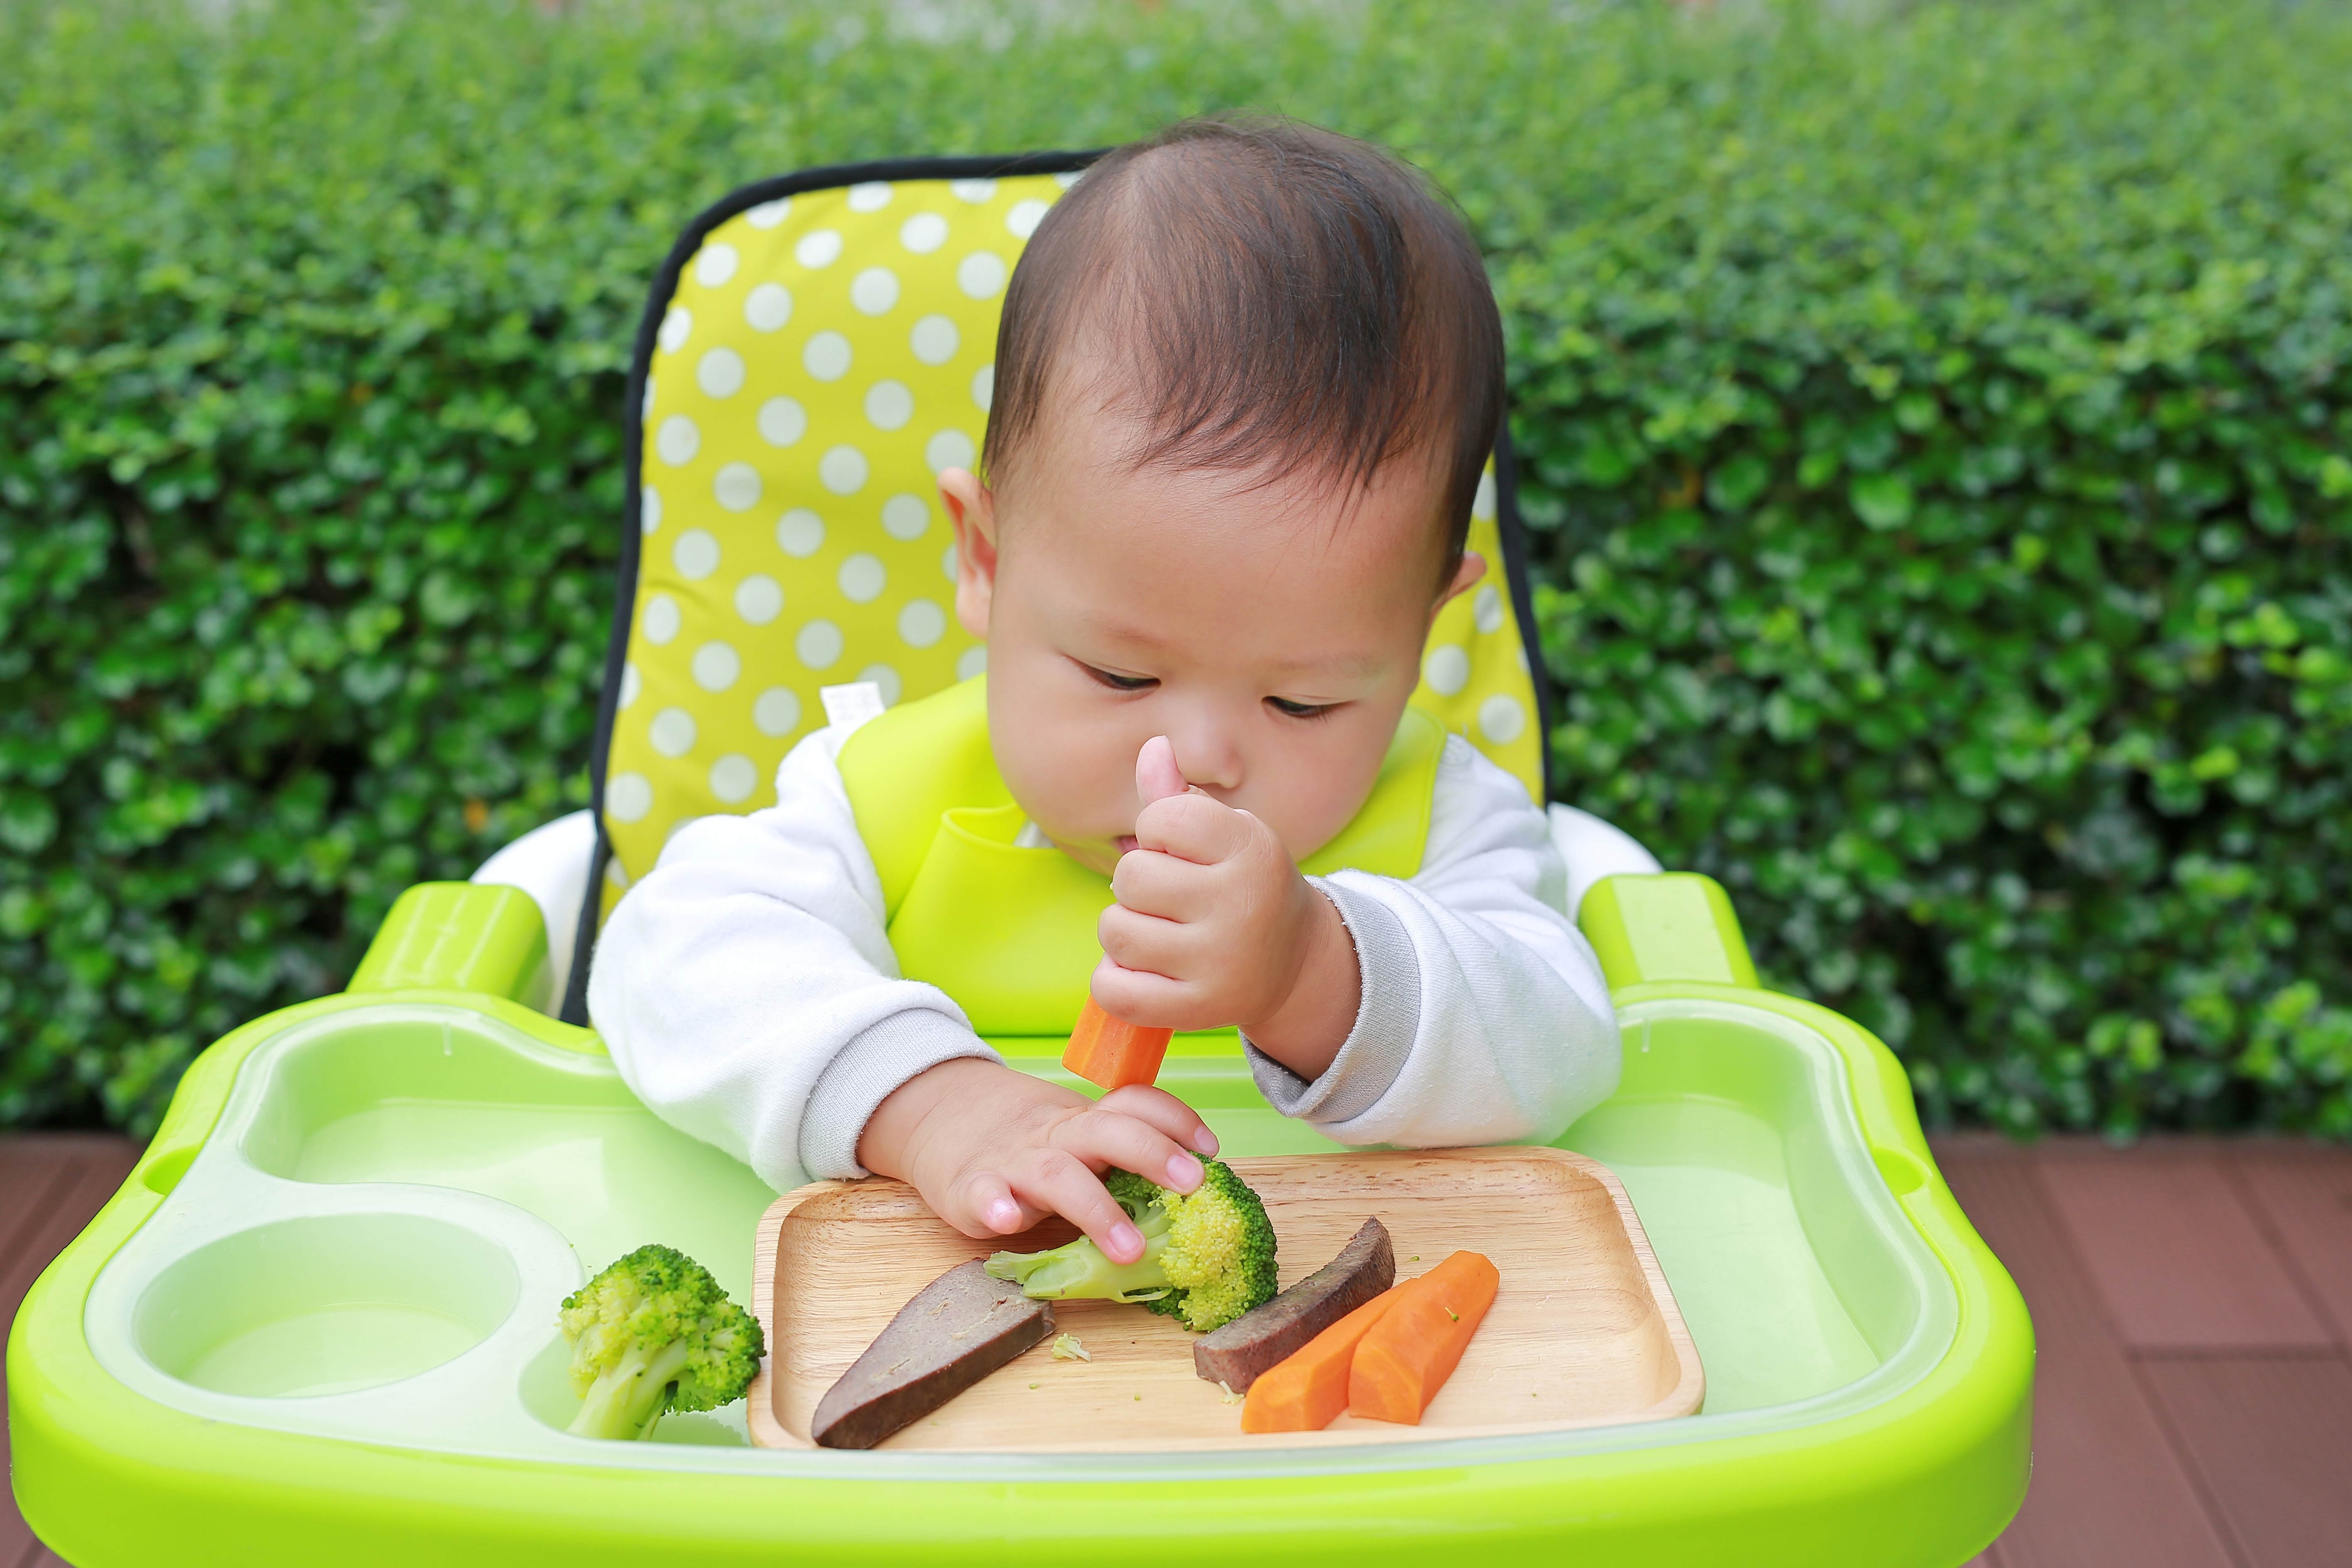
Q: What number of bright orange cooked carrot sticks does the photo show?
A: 3